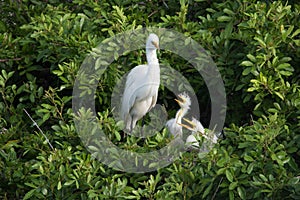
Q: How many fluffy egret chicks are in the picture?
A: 2